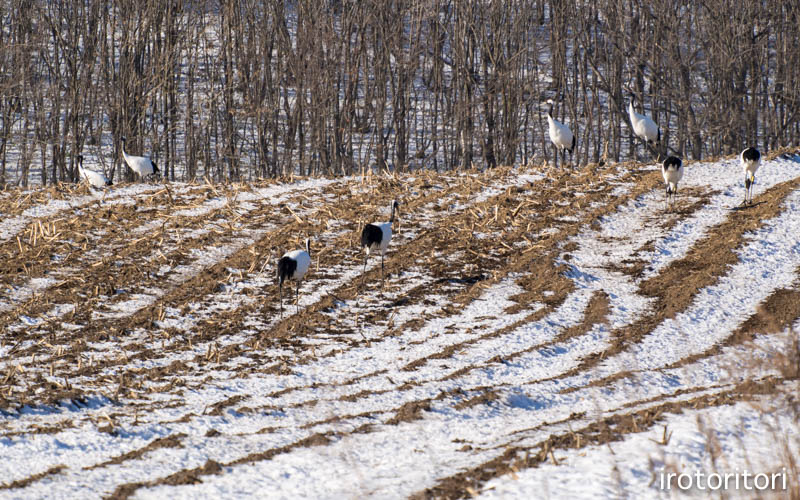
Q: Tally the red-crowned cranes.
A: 8